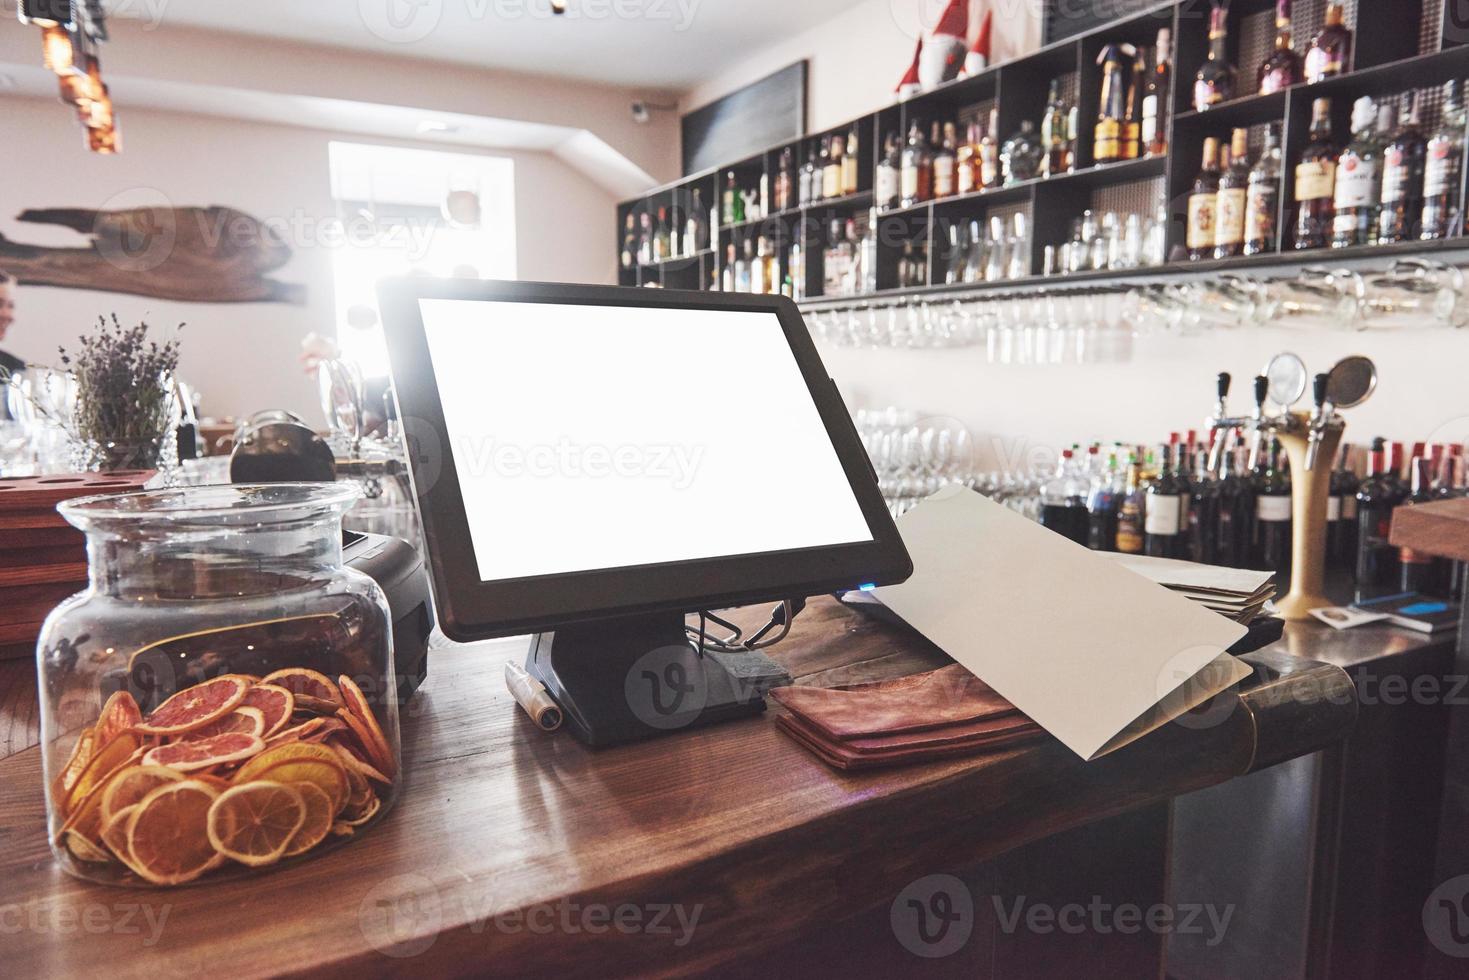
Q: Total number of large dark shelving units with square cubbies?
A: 1